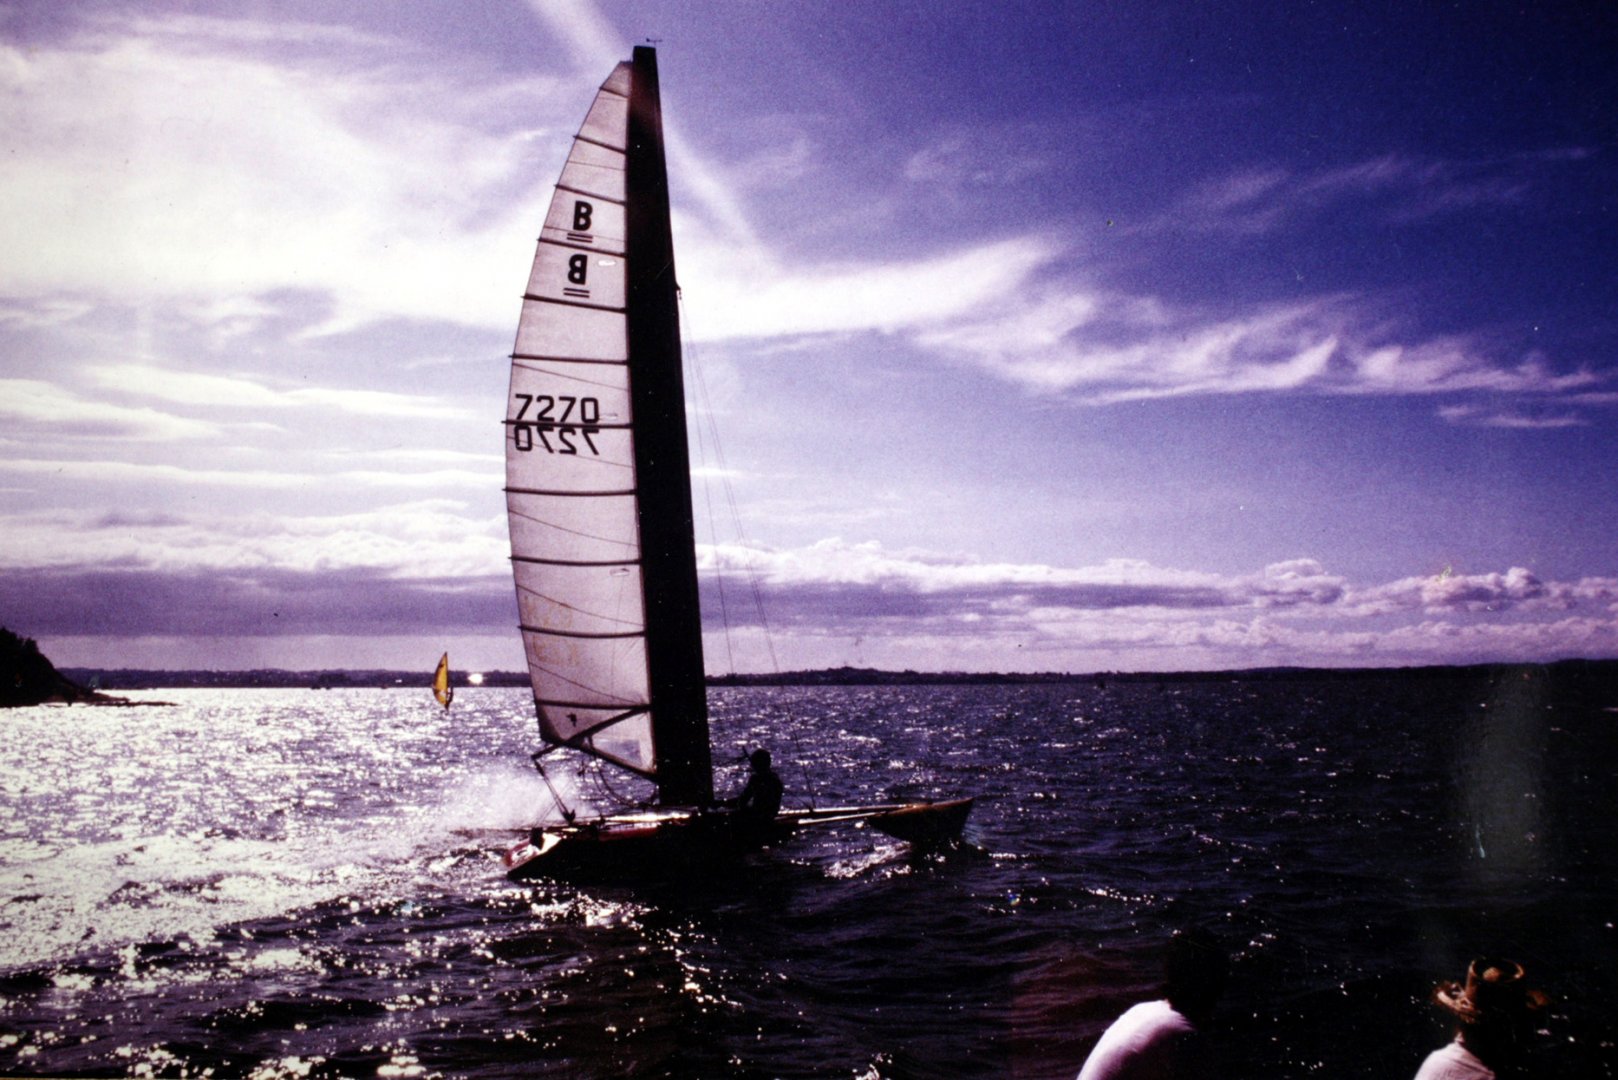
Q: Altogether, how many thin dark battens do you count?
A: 11